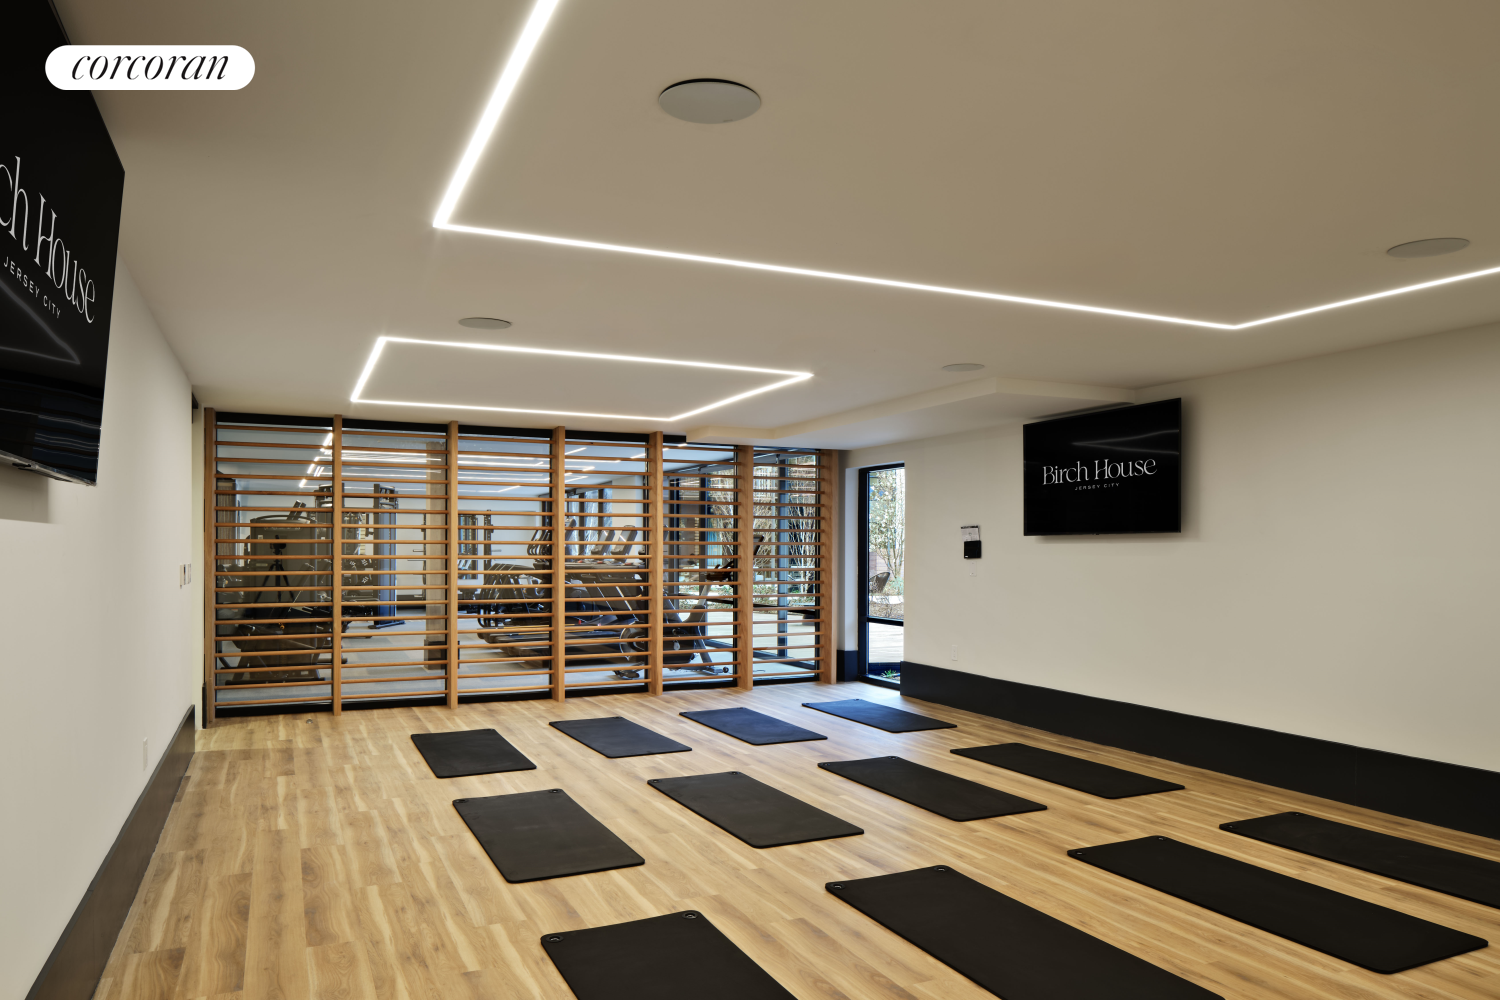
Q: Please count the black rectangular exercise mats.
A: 12